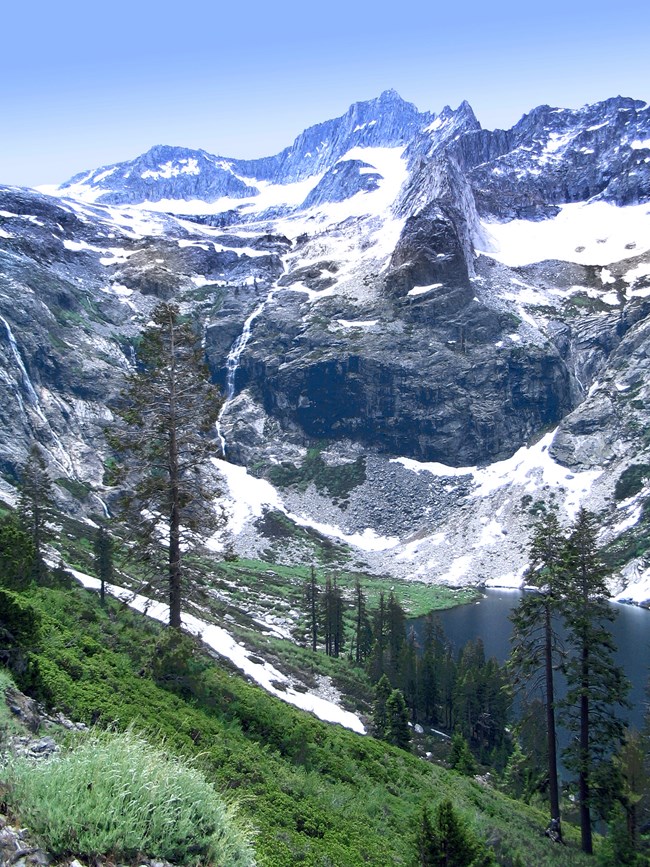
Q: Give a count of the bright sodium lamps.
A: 0